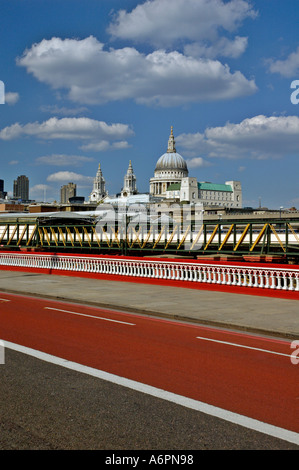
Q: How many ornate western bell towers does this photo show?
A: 2